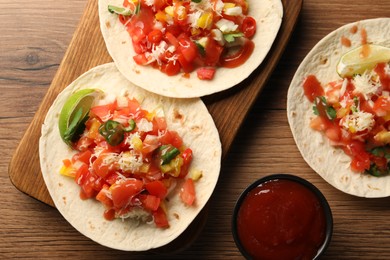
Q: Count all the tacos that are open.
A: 3